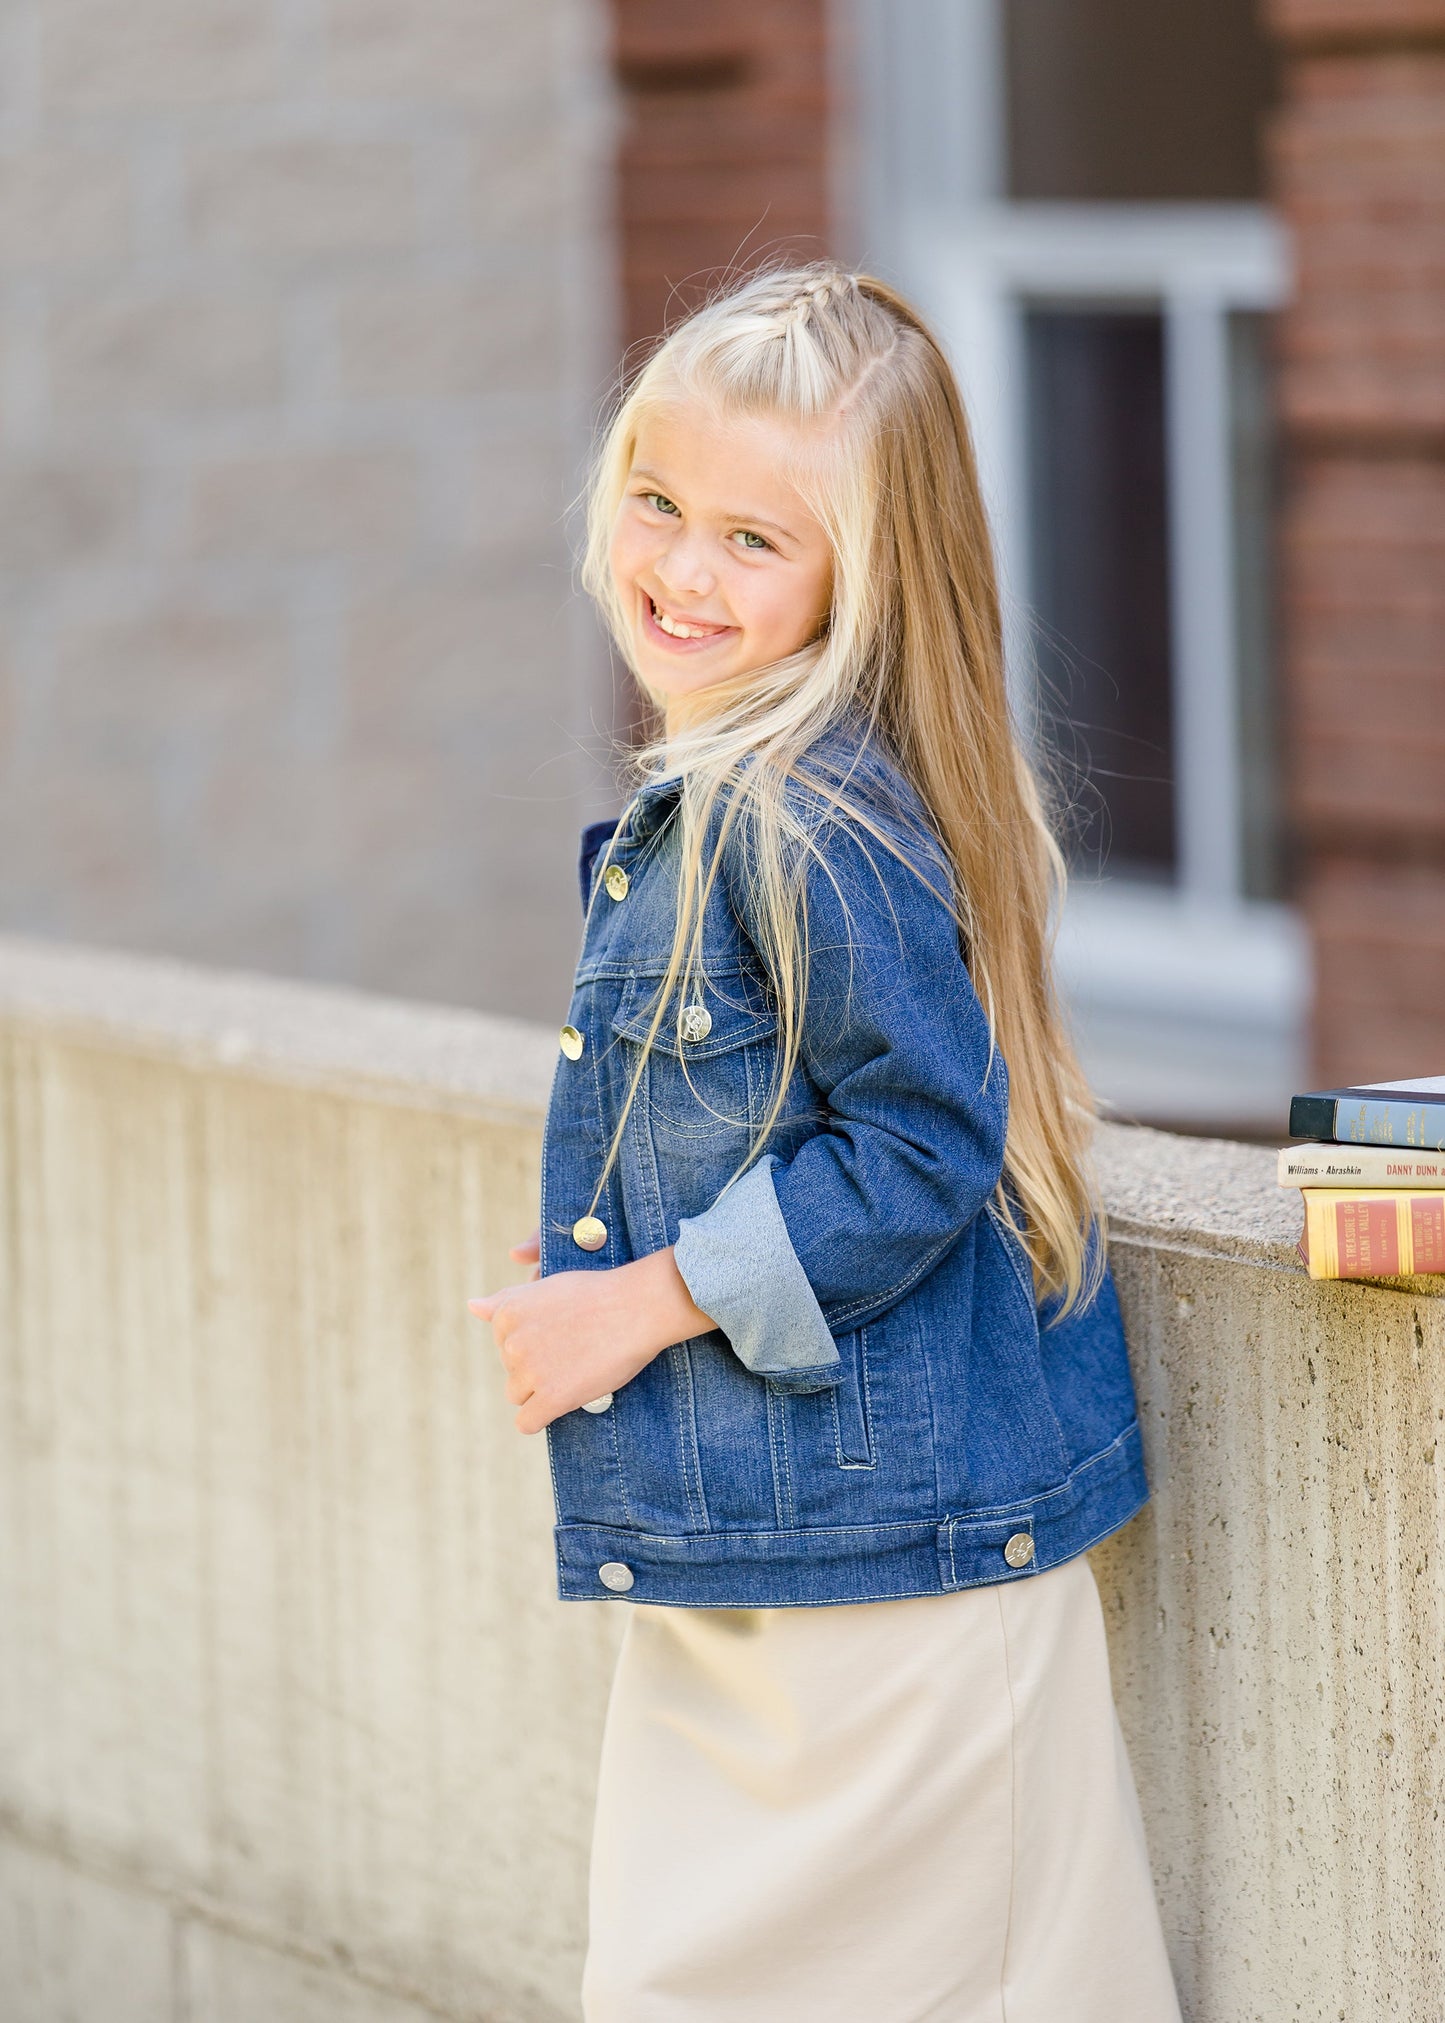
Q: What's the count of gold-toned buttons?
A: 3